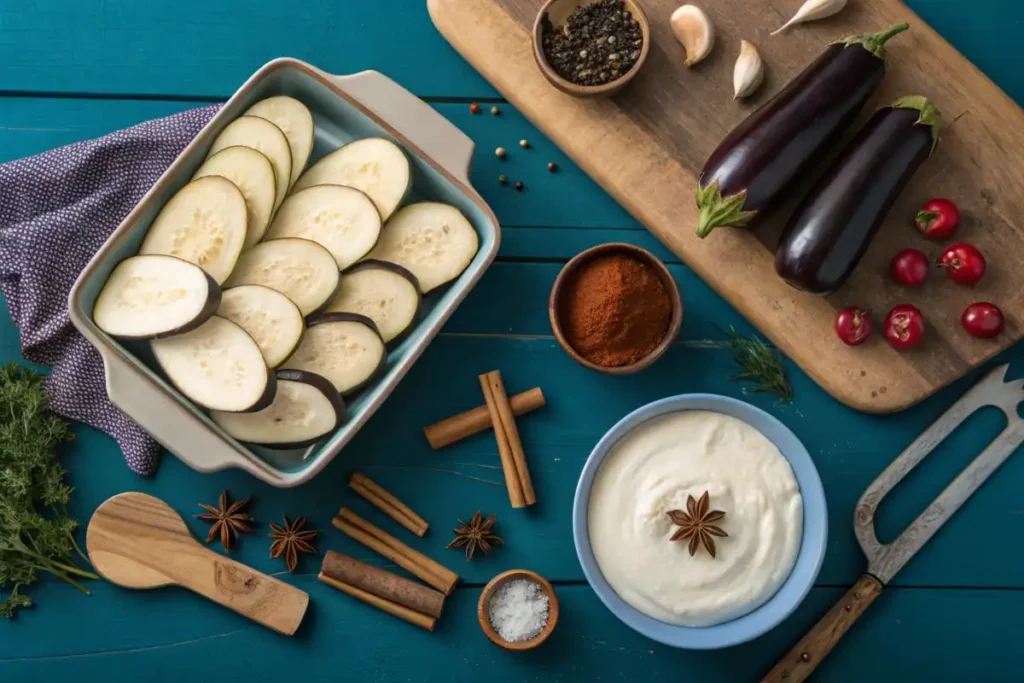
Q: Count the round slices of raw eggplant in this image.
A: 14